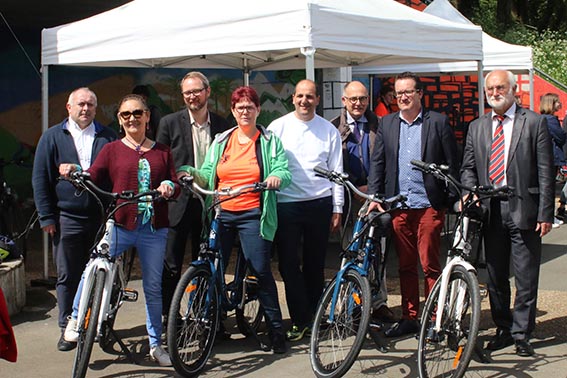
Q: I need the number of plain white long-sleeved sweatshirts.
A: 1